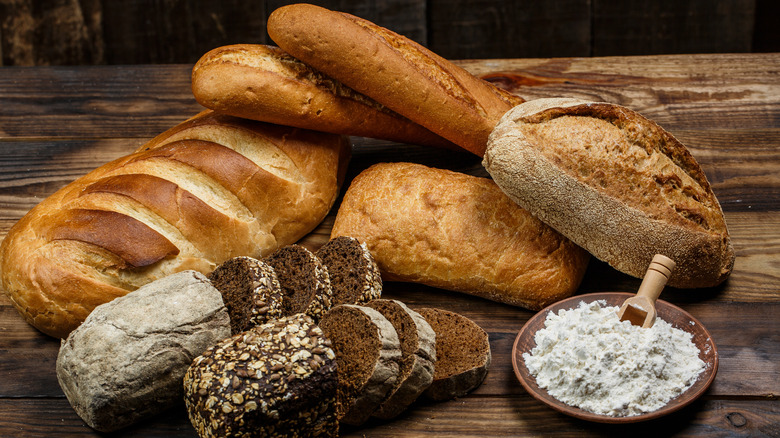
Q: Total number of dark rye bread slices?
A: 6